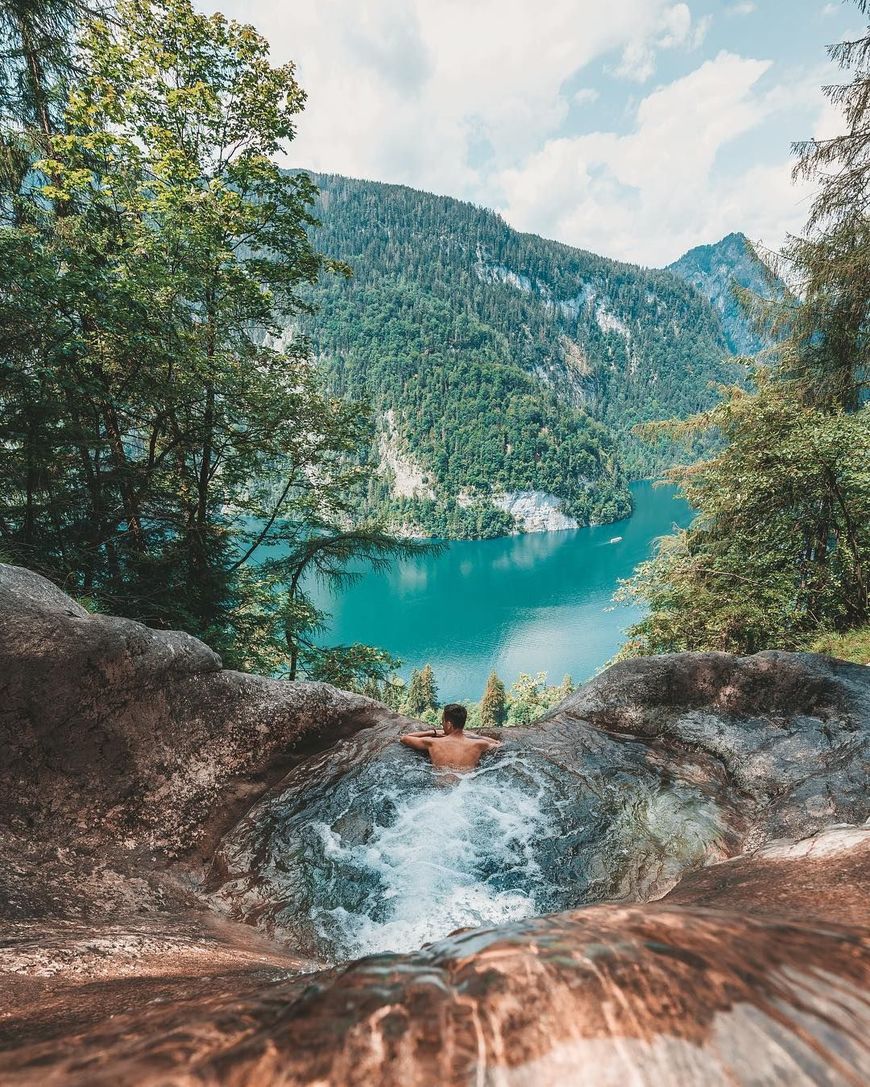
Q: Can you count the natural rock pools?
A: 1